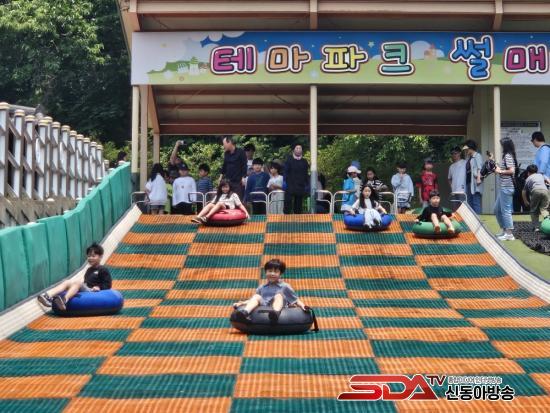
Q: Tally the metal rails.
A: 10